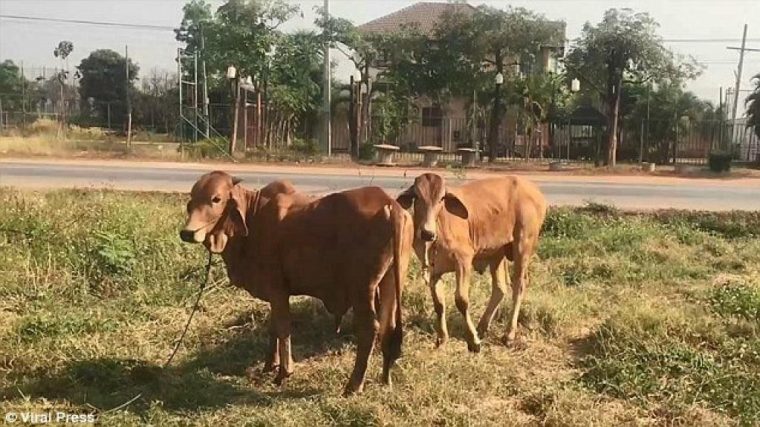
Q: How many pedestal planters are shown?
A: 3